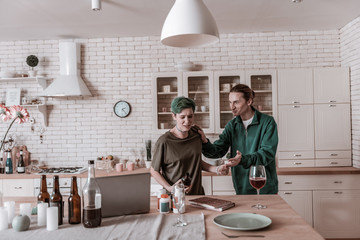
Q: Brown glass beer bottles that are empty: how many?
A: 3